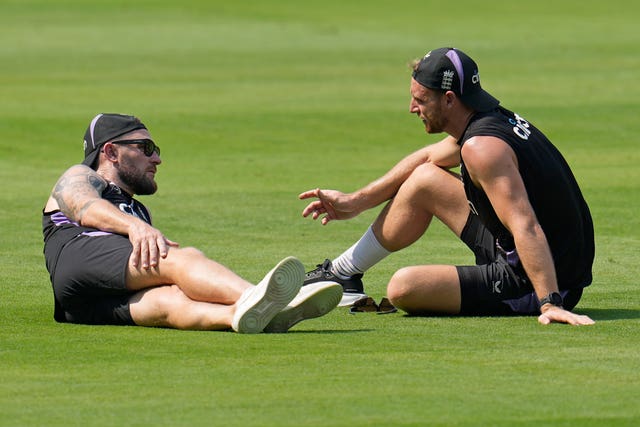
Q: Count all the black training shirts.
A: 2